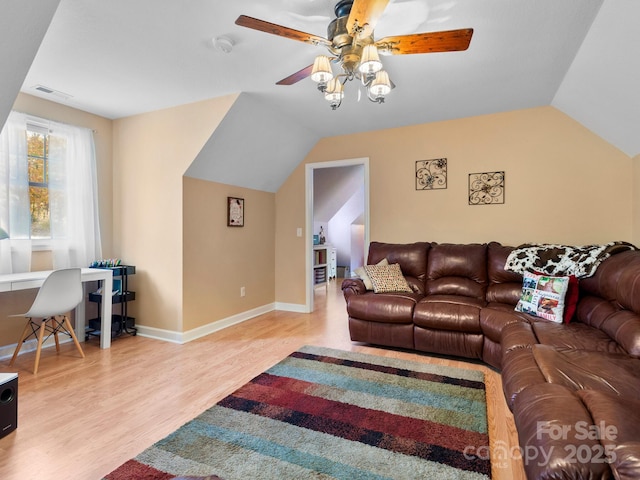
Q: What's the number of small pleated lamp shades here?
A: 4